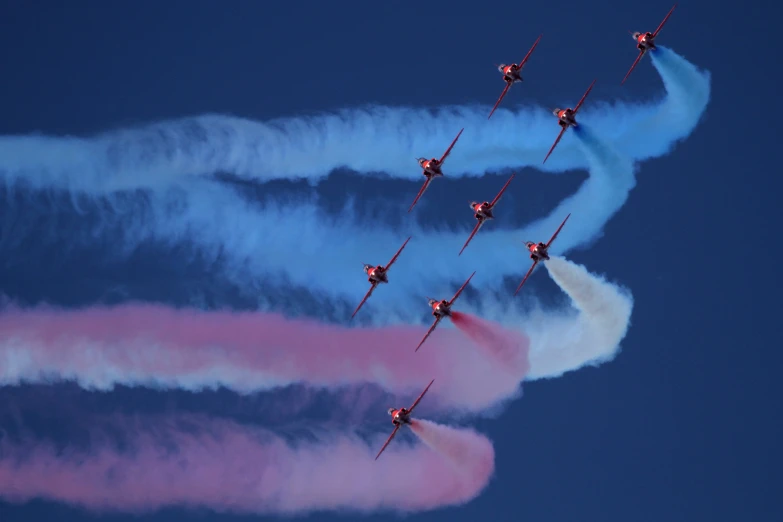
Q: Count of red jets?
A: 9